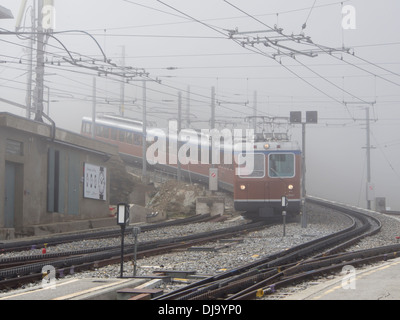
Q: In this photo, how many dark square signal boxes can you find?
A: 2